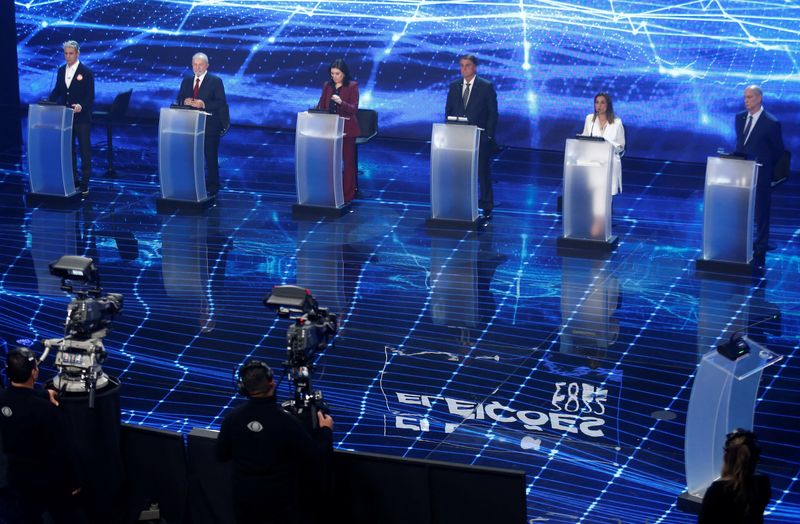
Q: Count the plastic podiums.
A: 7